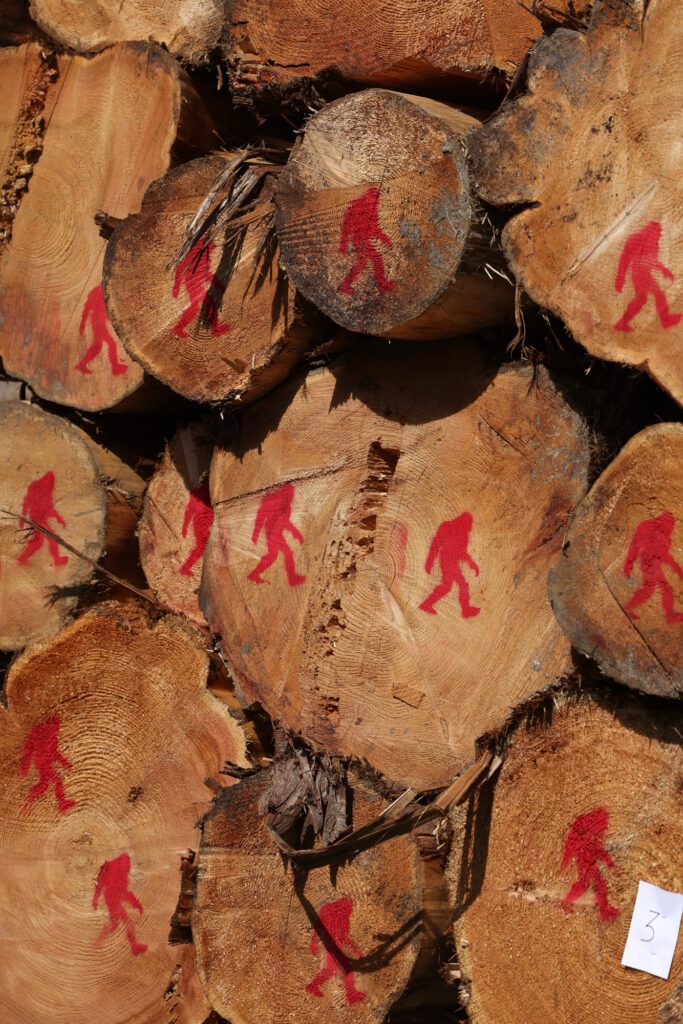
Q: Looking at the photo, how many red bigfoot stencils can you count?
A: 13